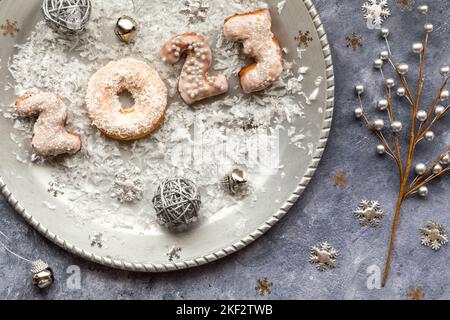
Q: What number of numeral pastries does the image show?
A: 4